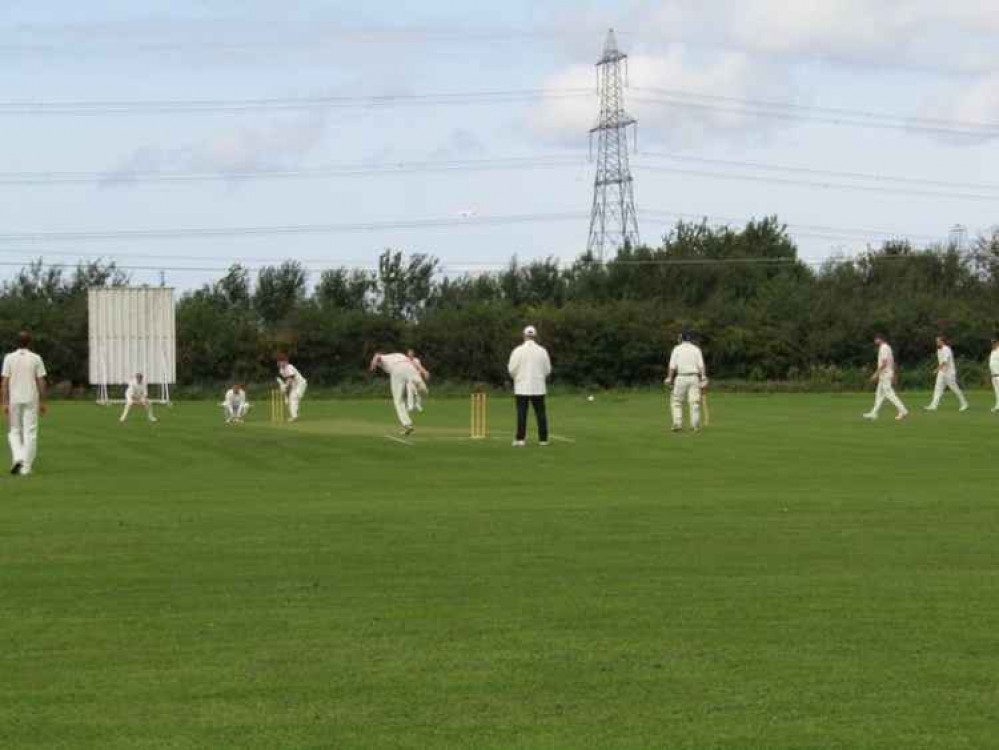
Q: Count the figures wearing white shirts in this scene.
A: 11